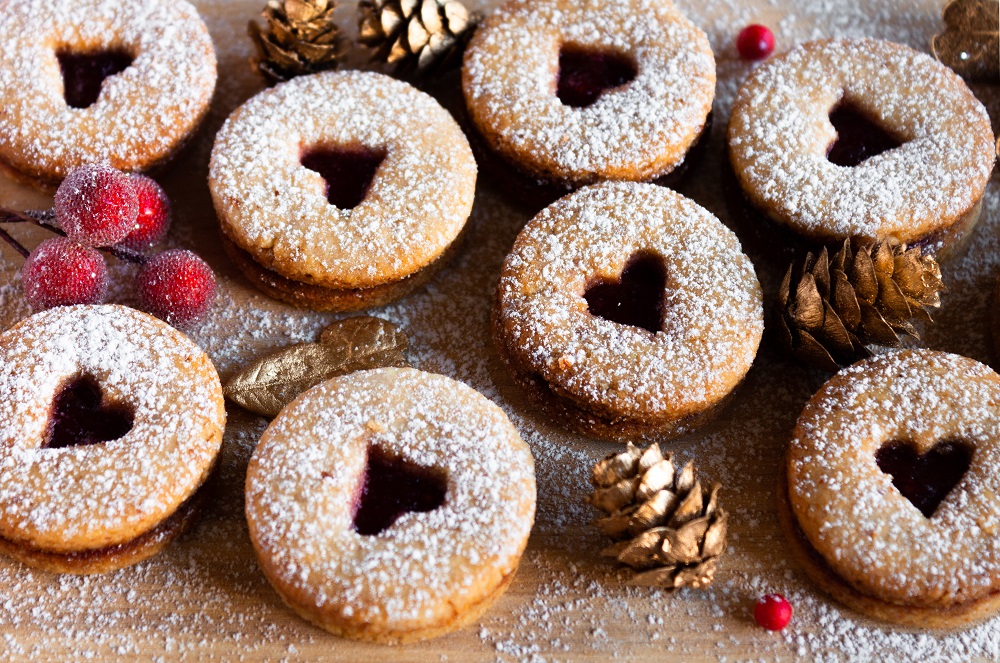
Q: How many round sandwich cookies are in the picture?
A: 8